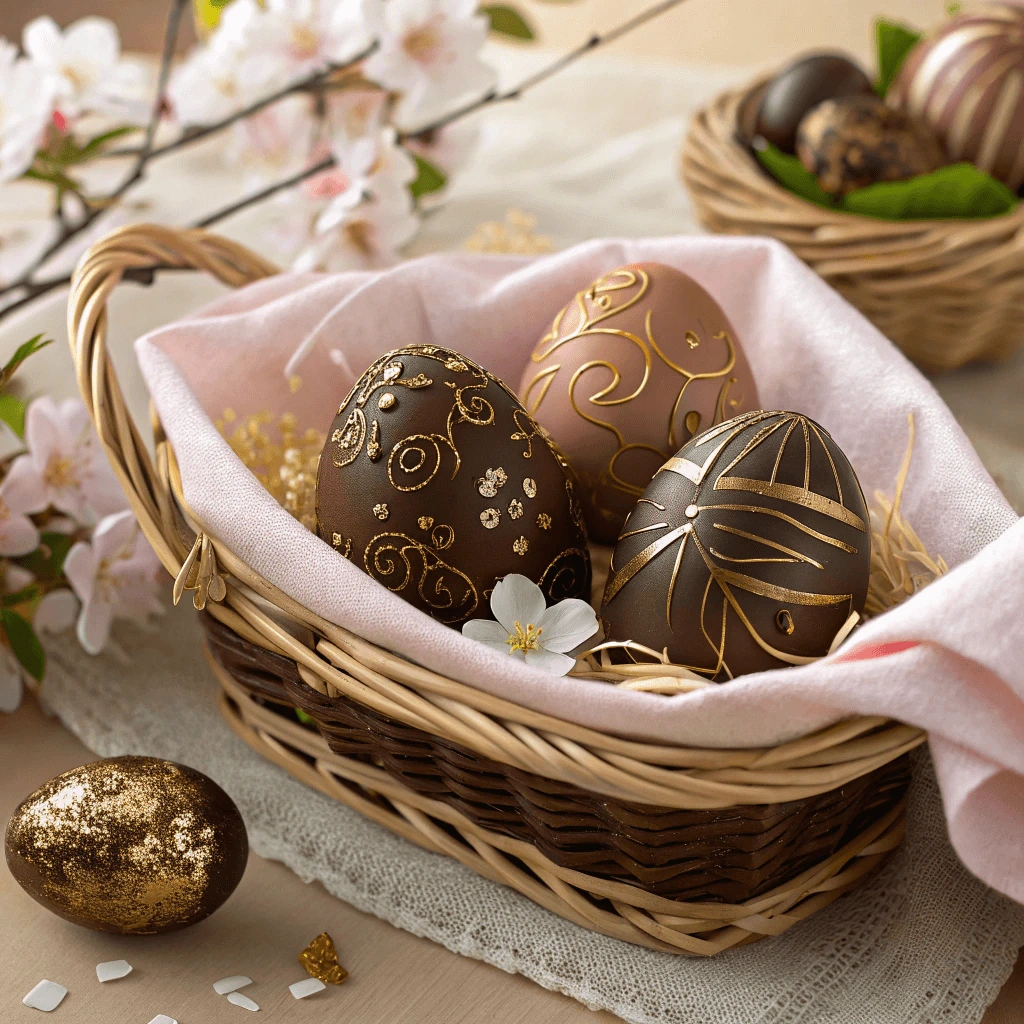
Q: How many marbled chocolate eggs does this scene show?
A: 1